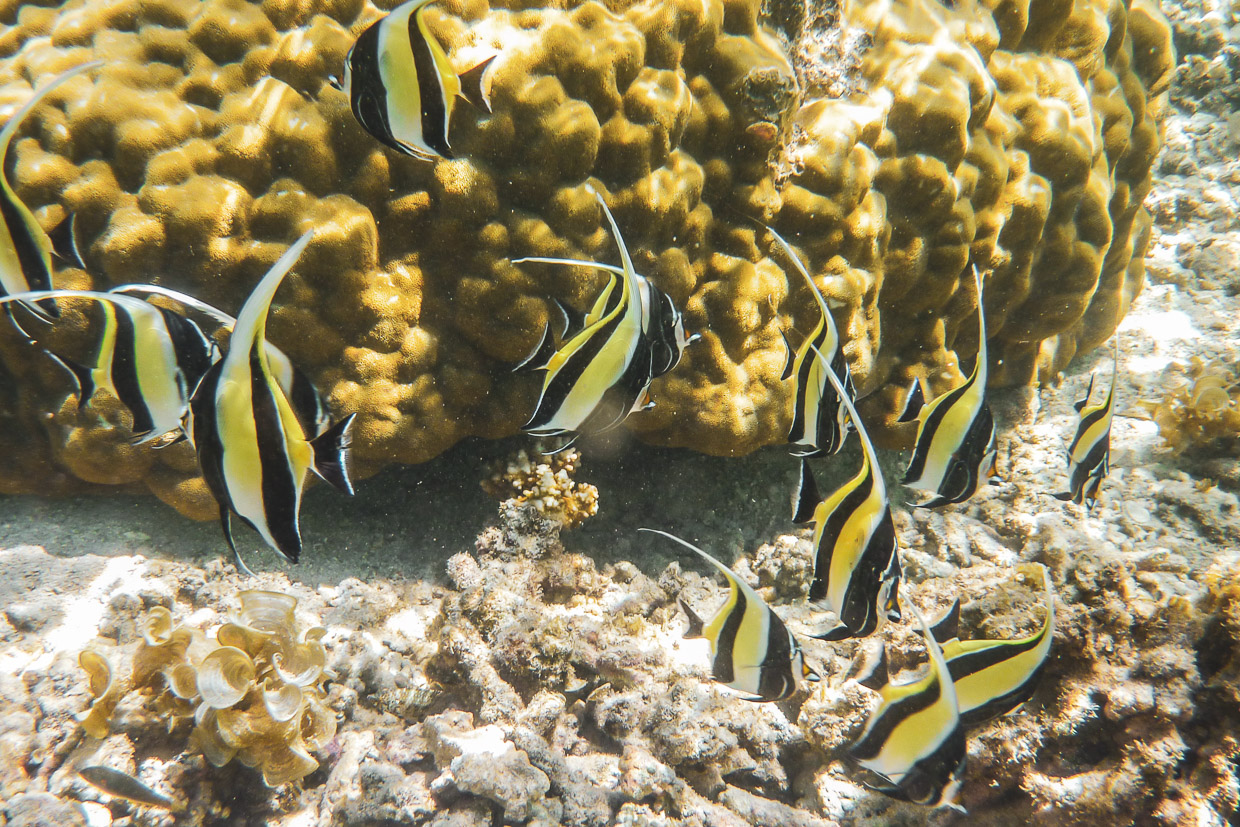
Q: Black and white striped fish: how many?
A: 14